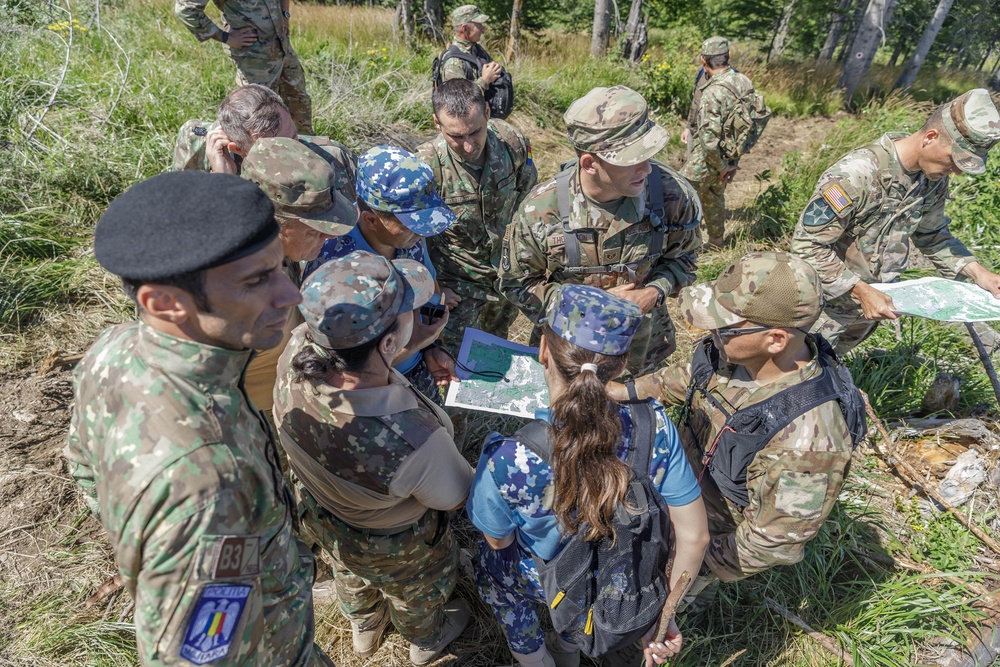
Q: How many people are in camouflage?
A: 13